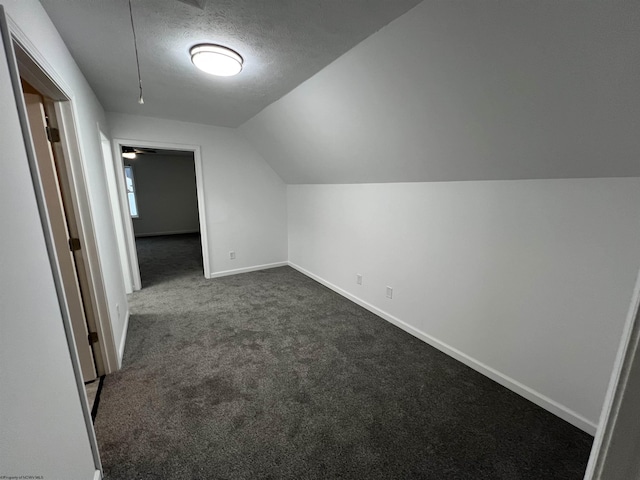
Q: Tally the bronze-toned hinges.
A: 3